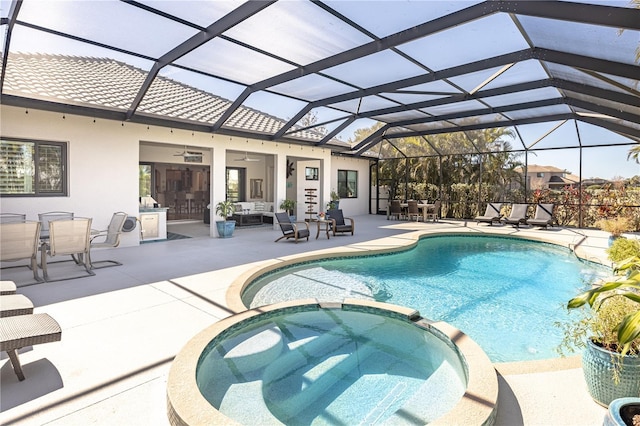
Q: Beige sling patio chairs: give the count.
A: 5